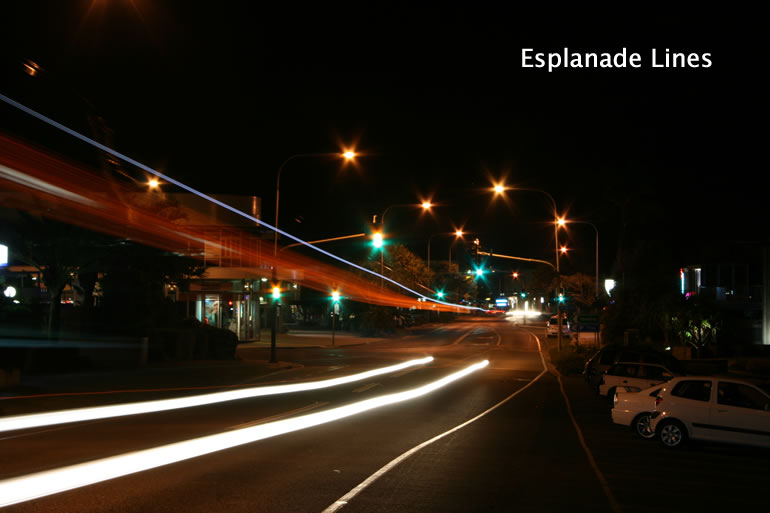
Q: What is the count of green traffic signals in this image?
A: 7